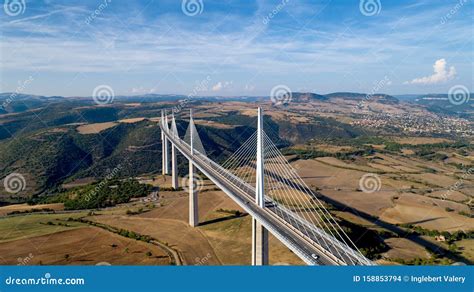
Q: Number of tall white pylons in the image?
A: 5